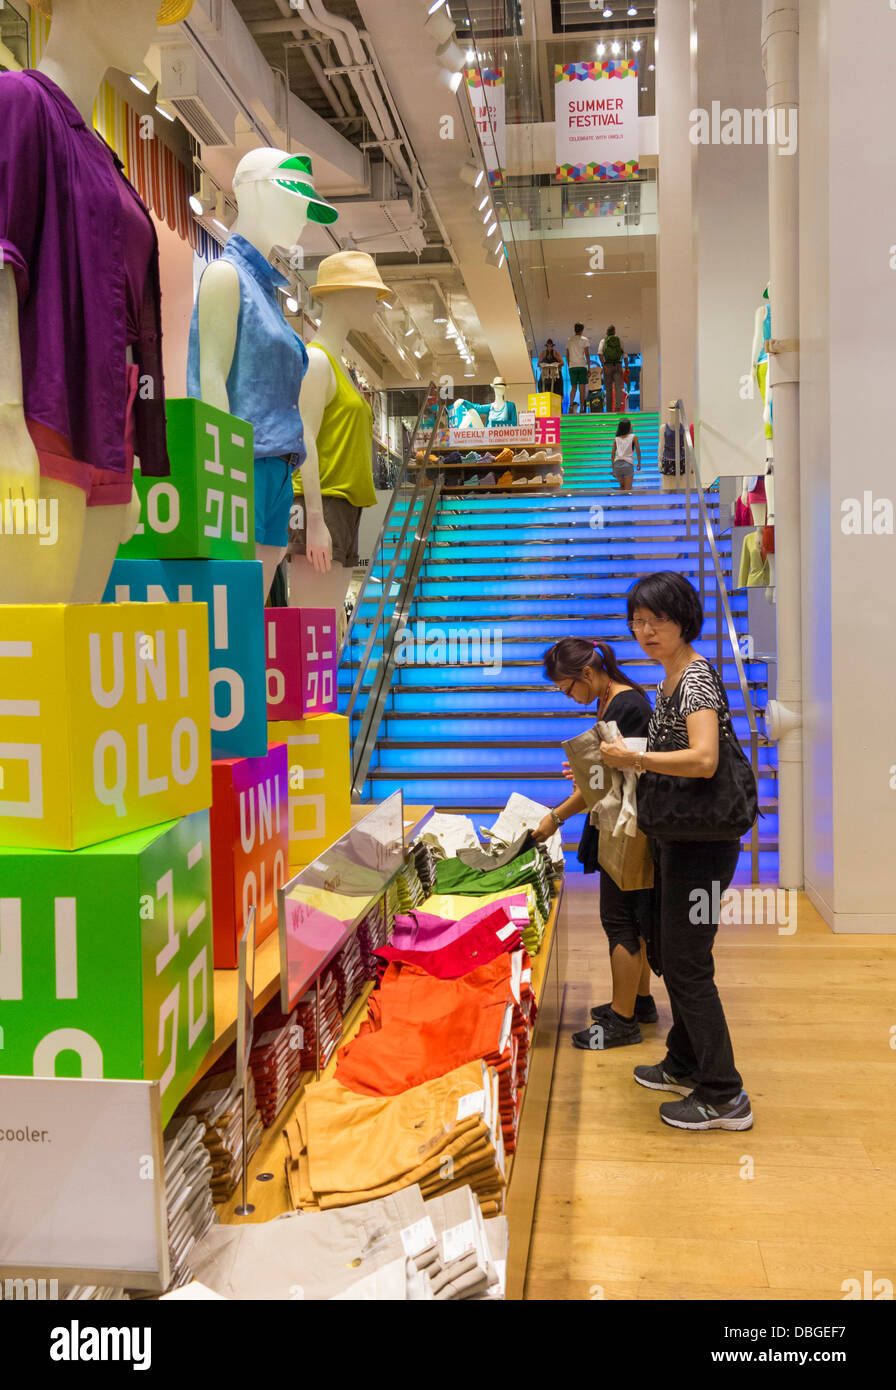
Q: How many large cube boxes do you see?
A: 7